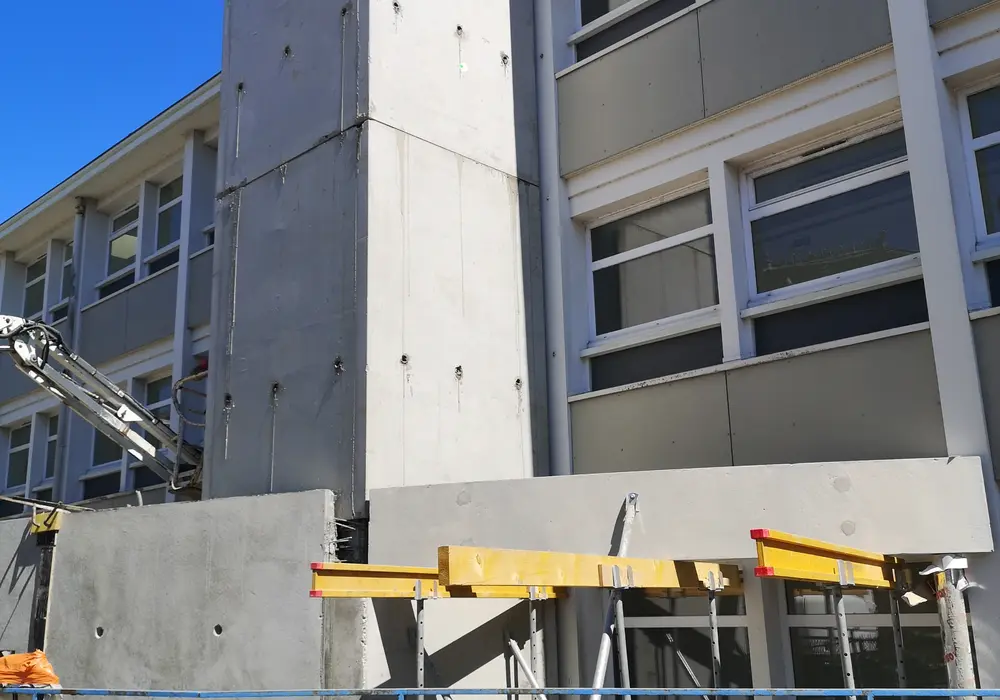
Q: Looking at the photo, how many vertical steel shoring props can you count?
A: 6